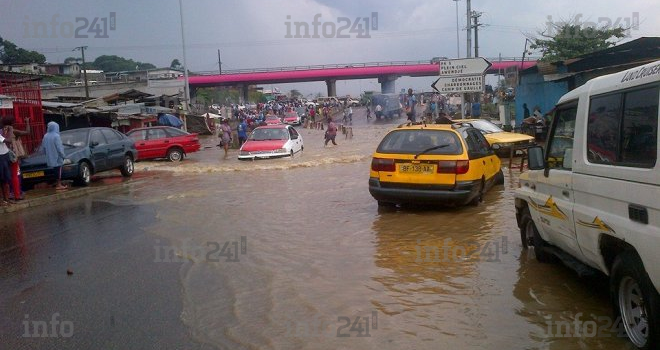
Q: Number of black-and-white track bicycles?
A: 0